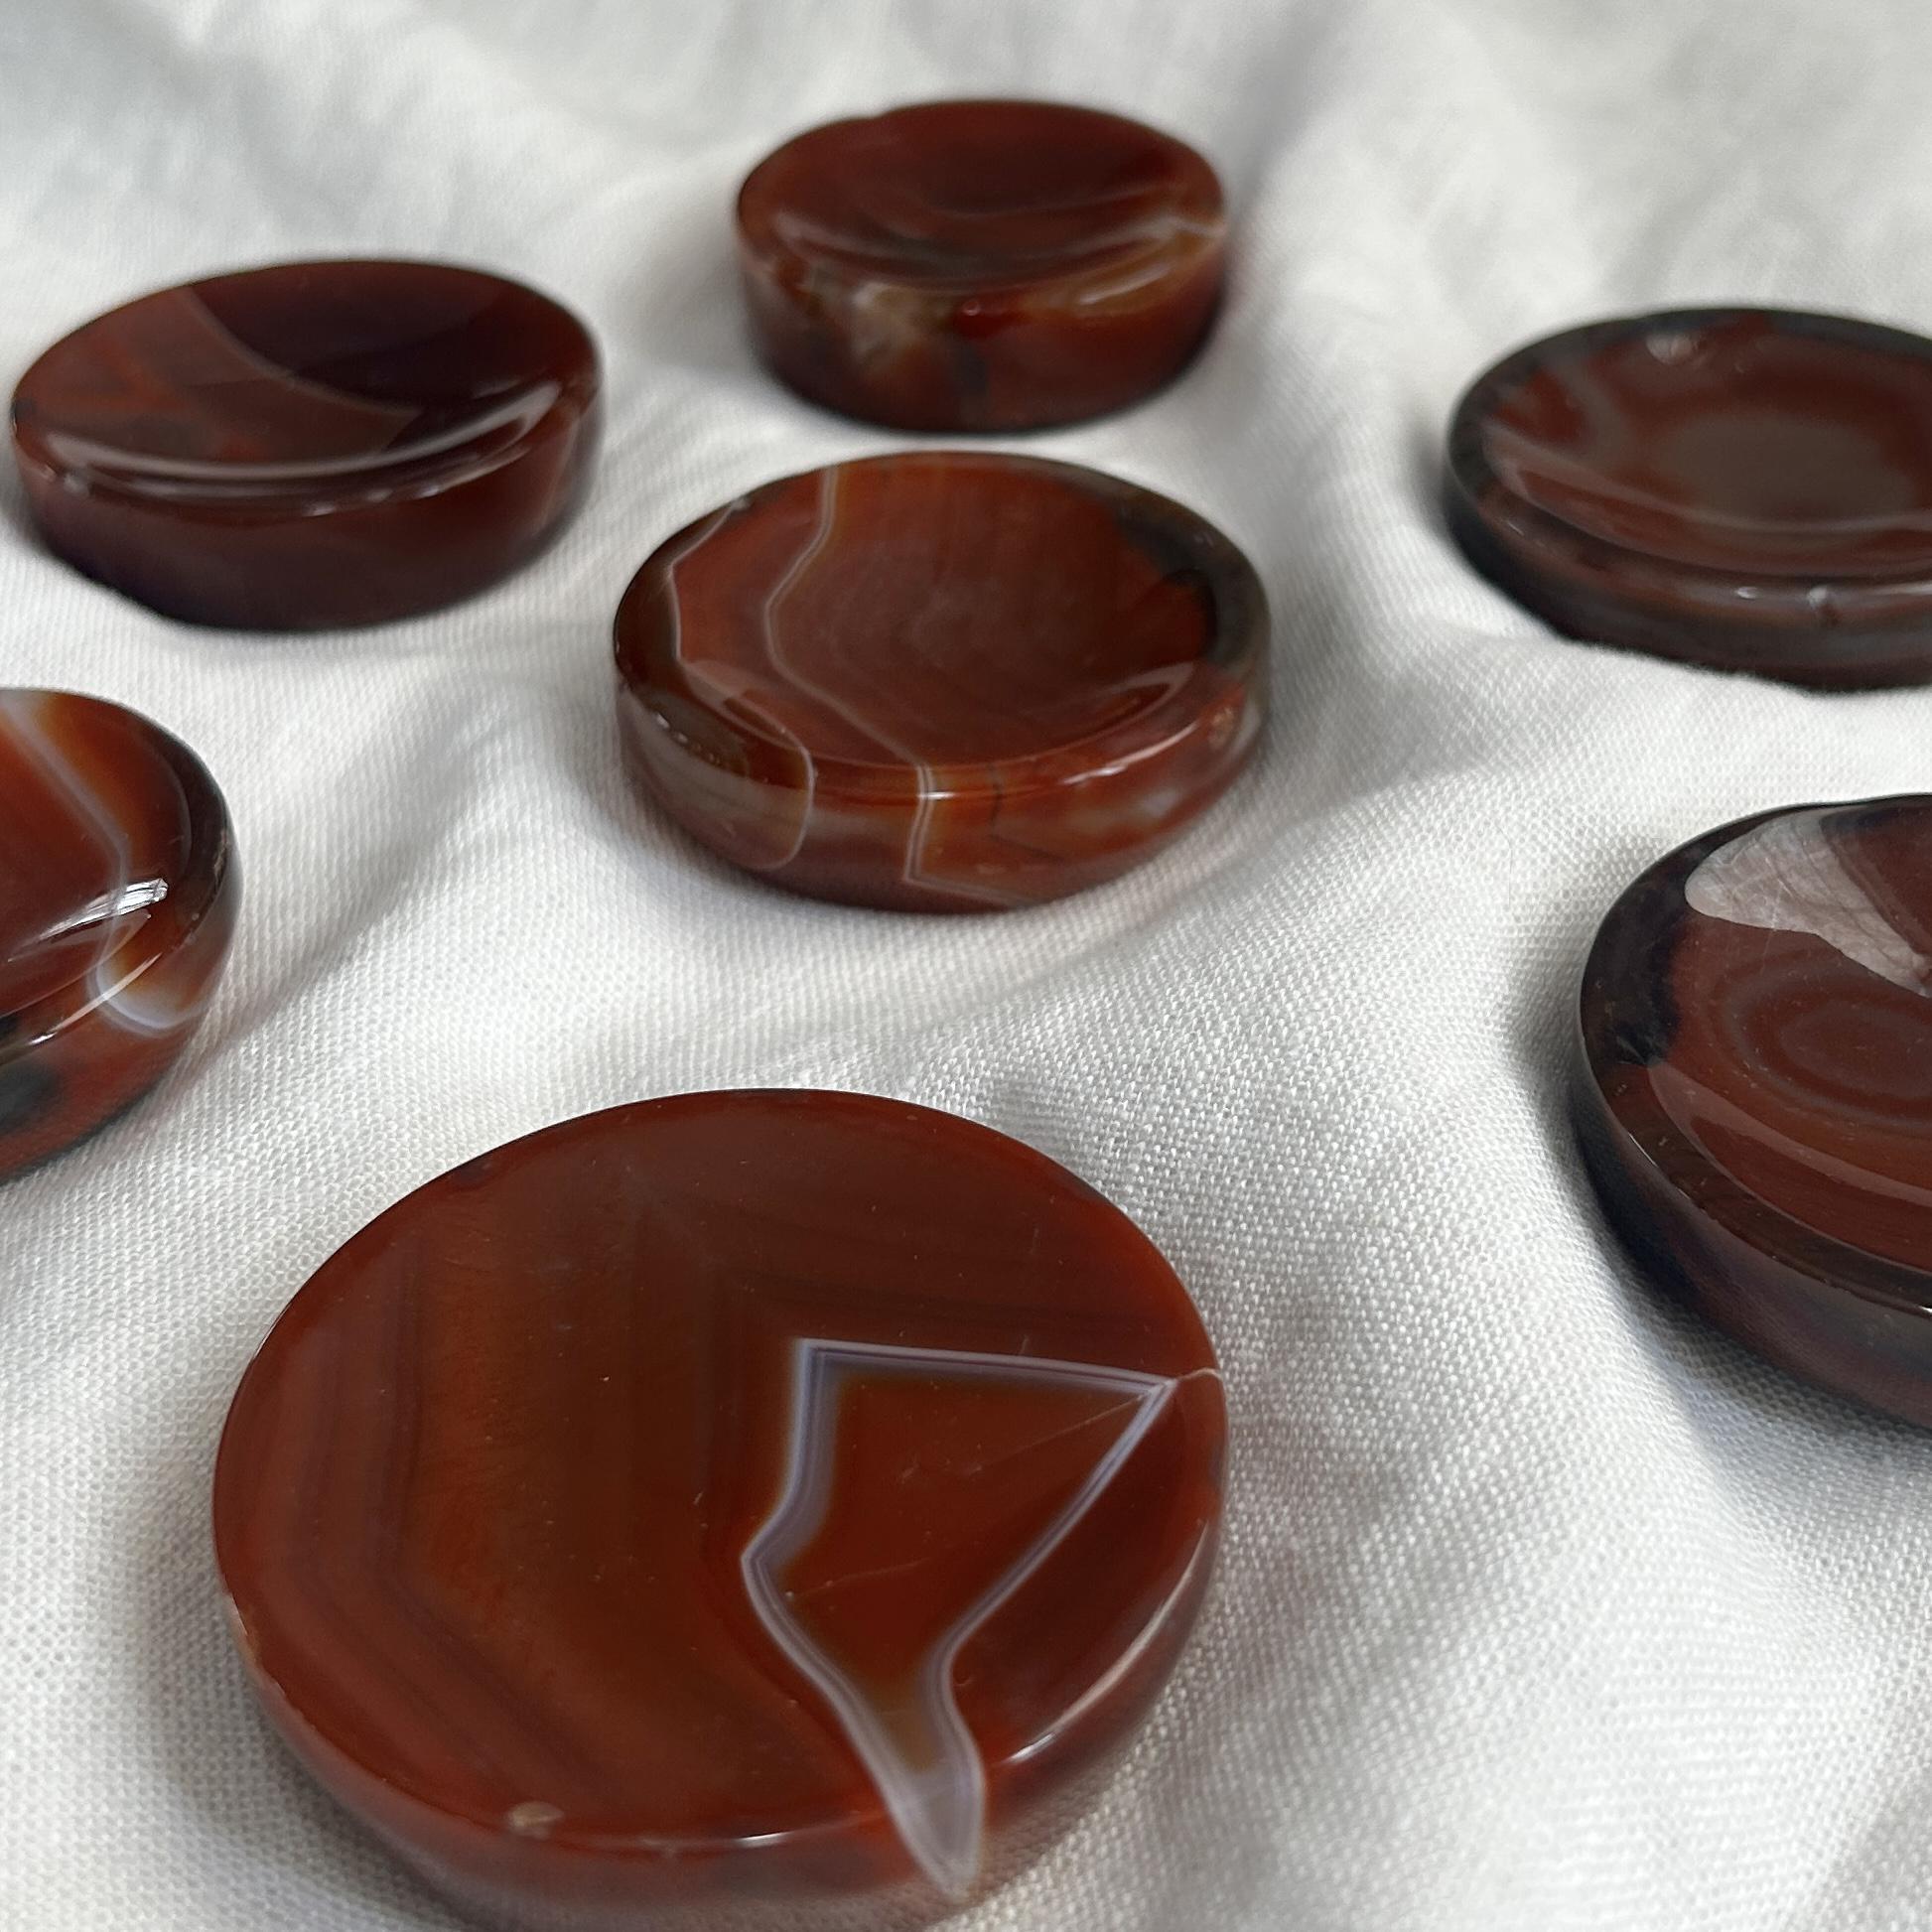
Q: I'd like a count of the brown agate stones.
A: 7